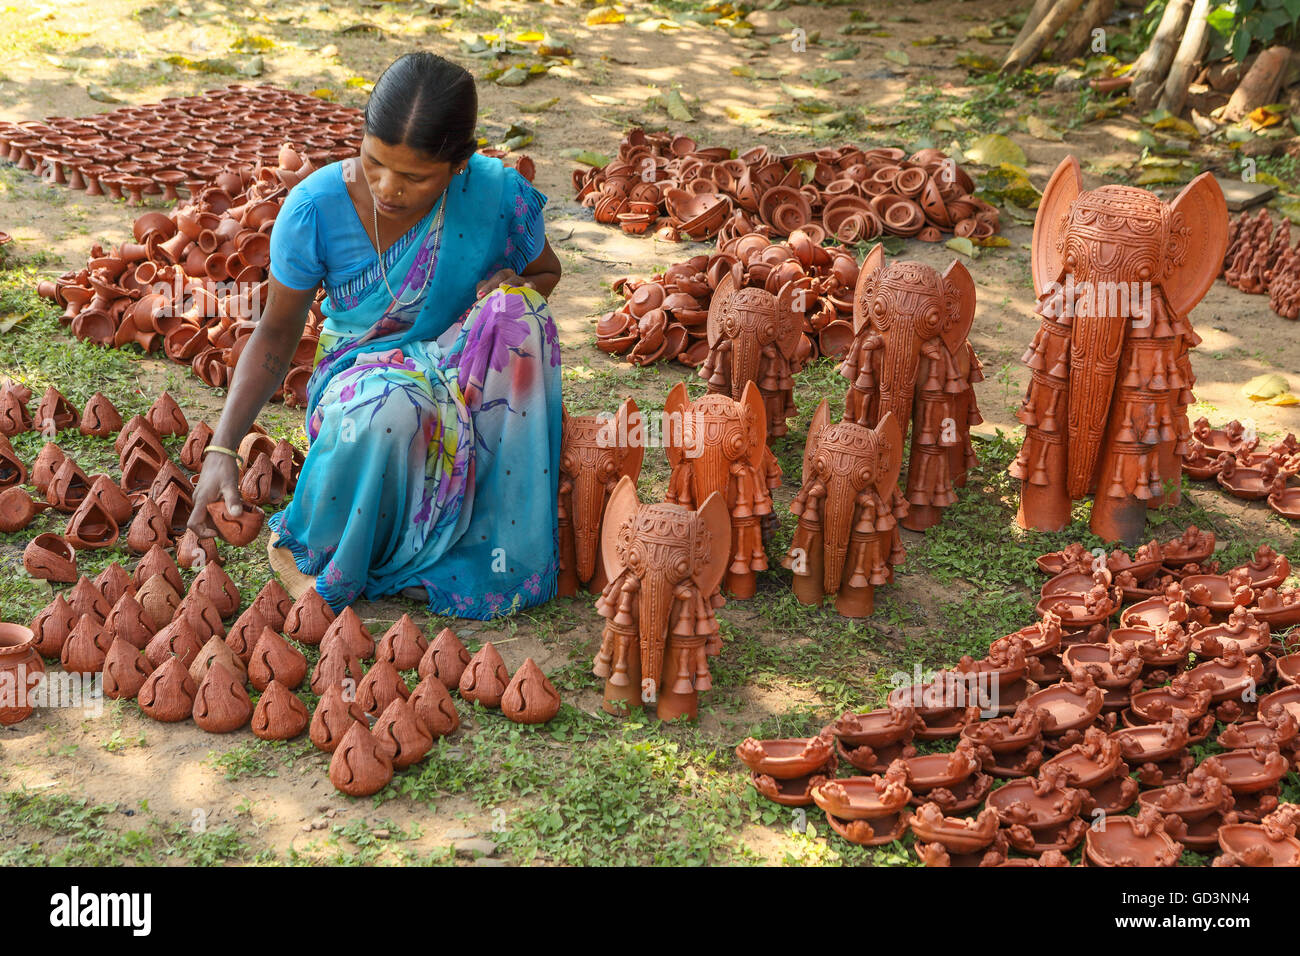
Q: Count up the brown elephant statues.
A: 7